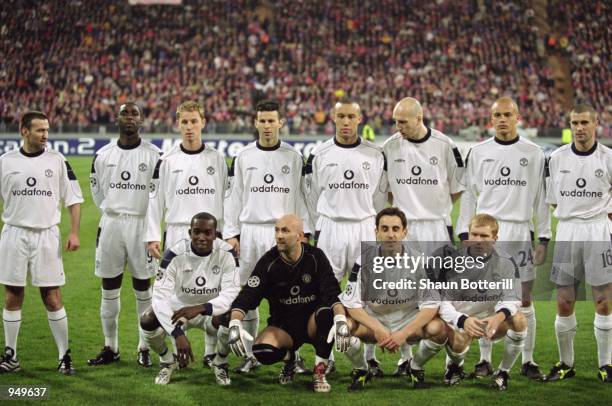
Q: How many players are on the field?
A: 12